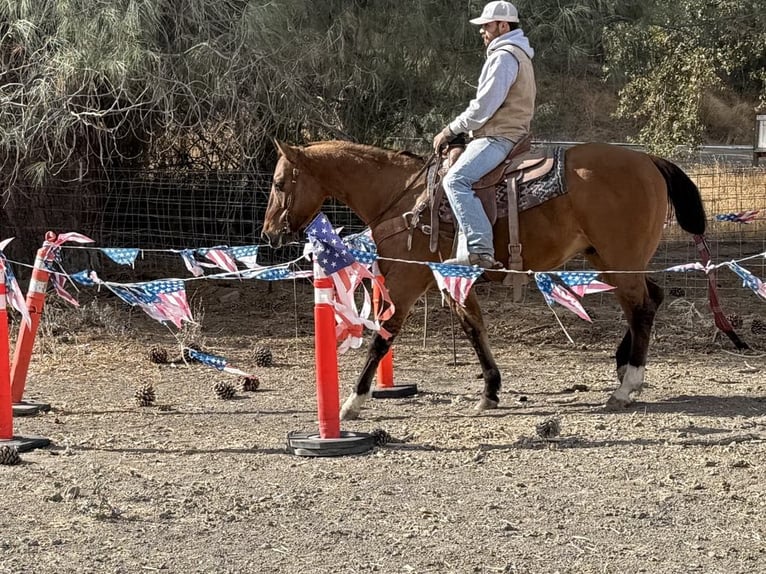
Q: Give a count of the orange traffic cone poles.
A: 4